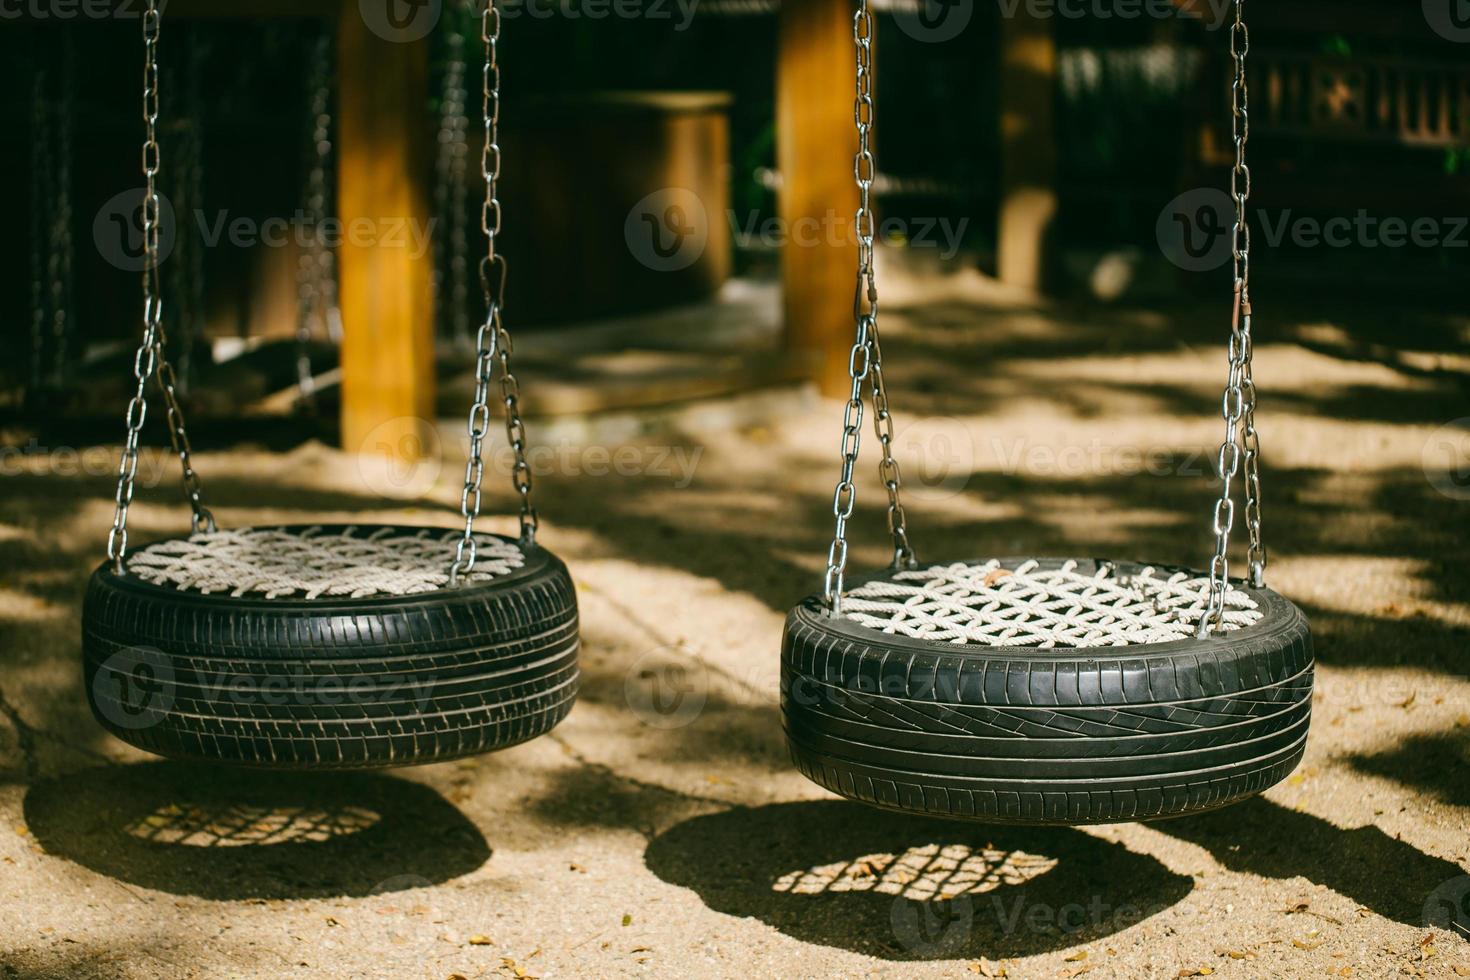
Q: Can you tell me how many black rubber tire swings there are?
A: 2